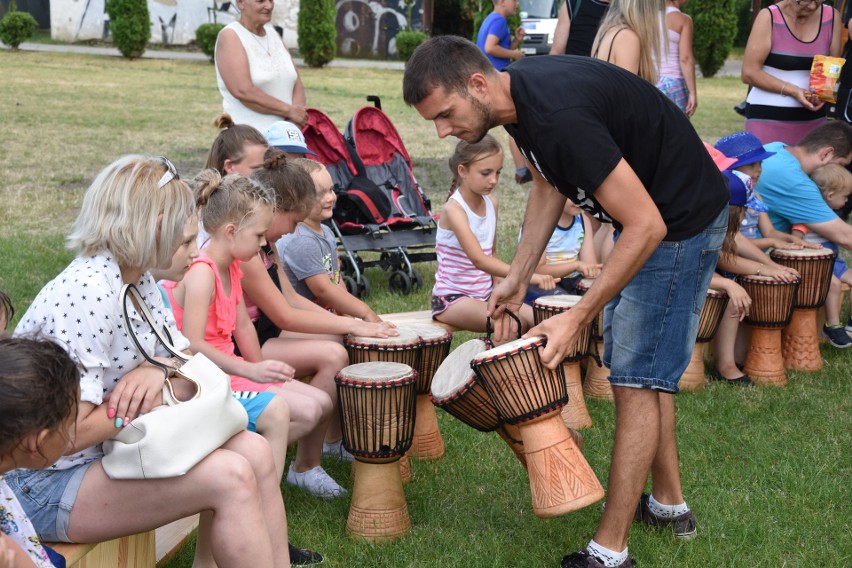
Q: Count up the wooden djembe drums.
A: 10